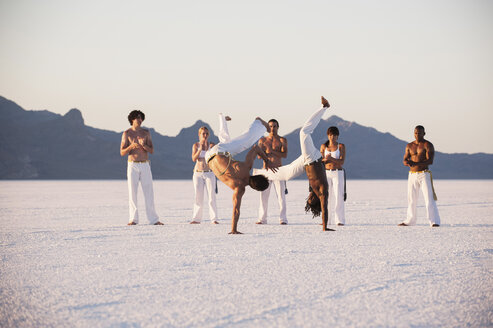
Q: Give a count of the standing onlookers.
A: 5